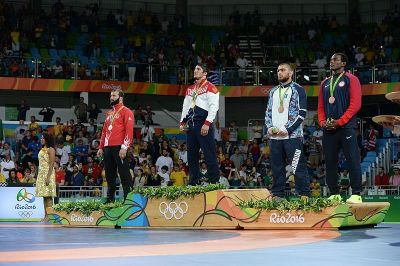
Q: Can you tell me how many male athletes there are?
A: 4